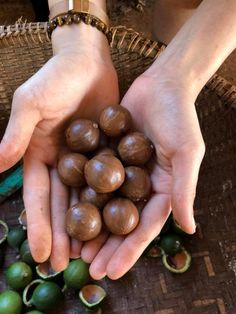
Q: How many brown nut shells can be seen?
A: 10